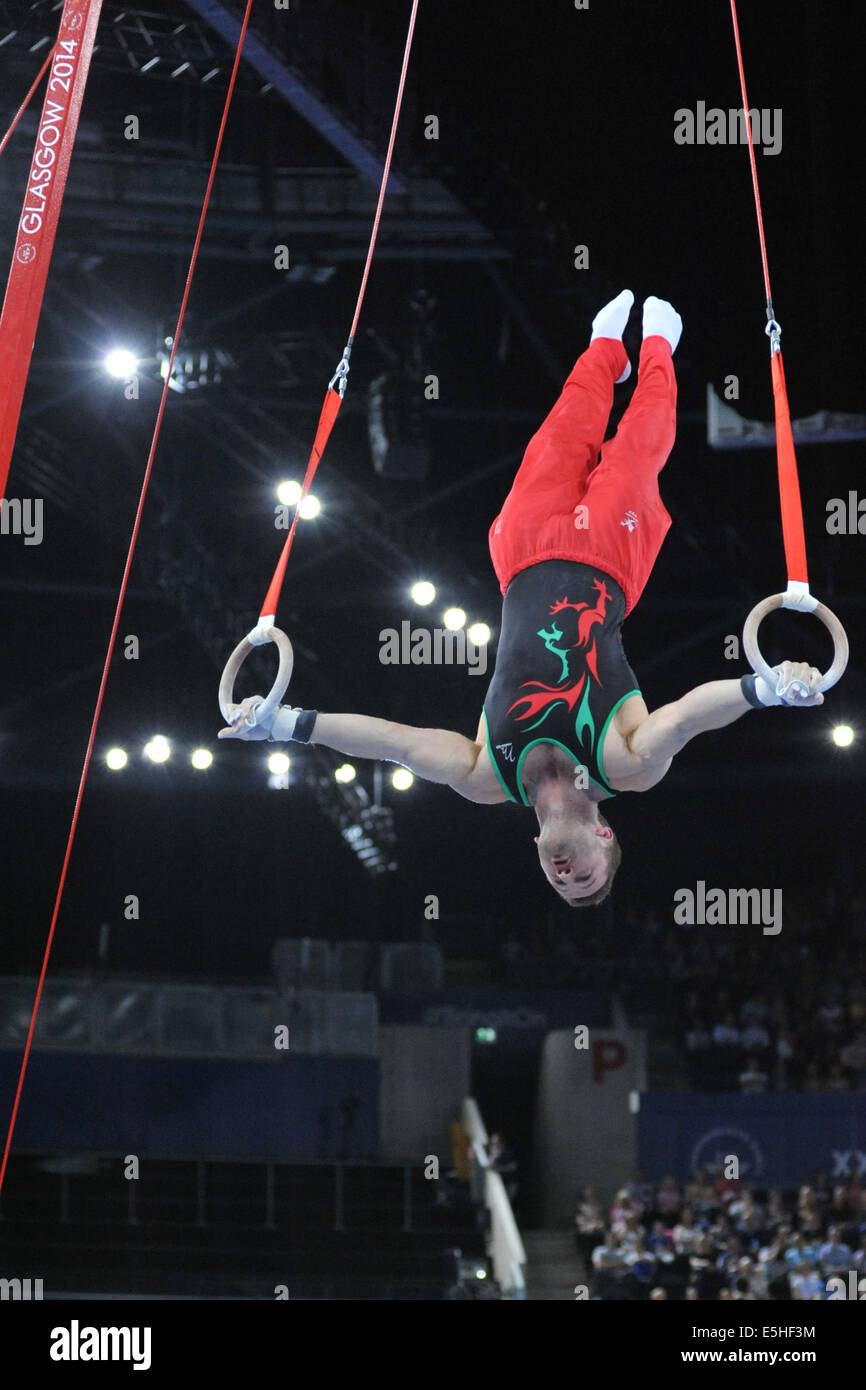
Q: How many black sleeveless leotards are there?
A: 1